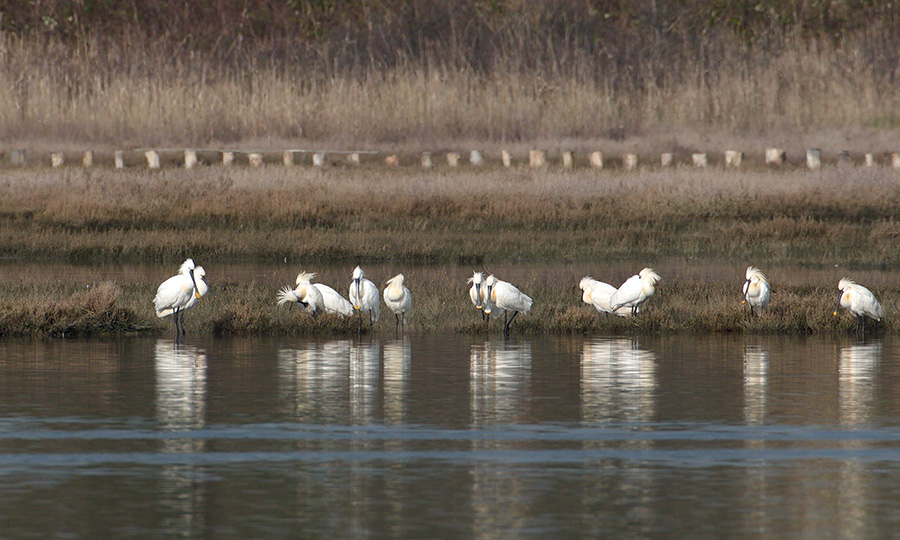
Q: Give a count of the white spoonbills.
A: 12